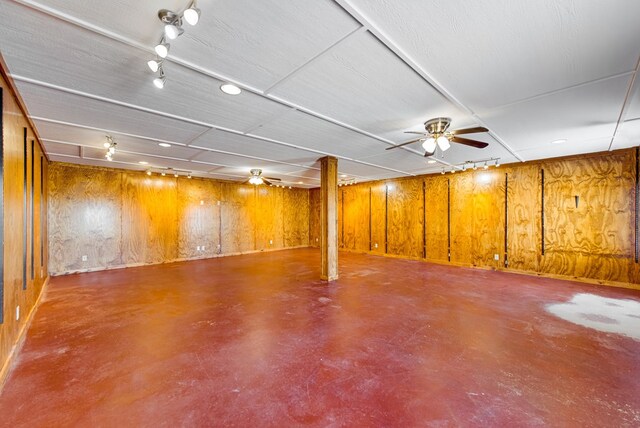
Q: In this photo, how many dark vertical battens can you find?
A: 12